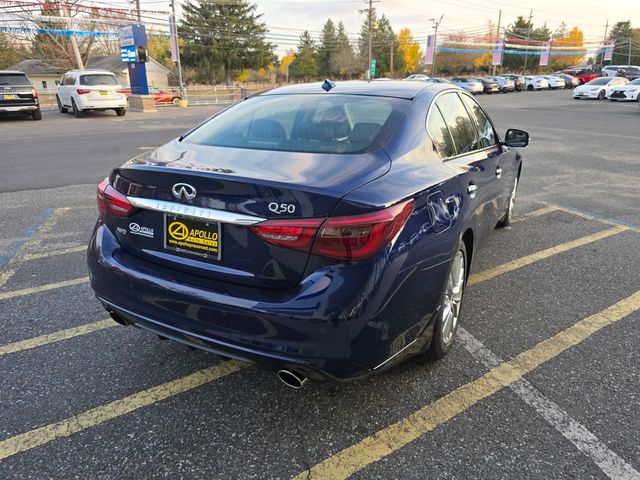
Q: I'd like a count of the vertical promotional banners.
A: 5